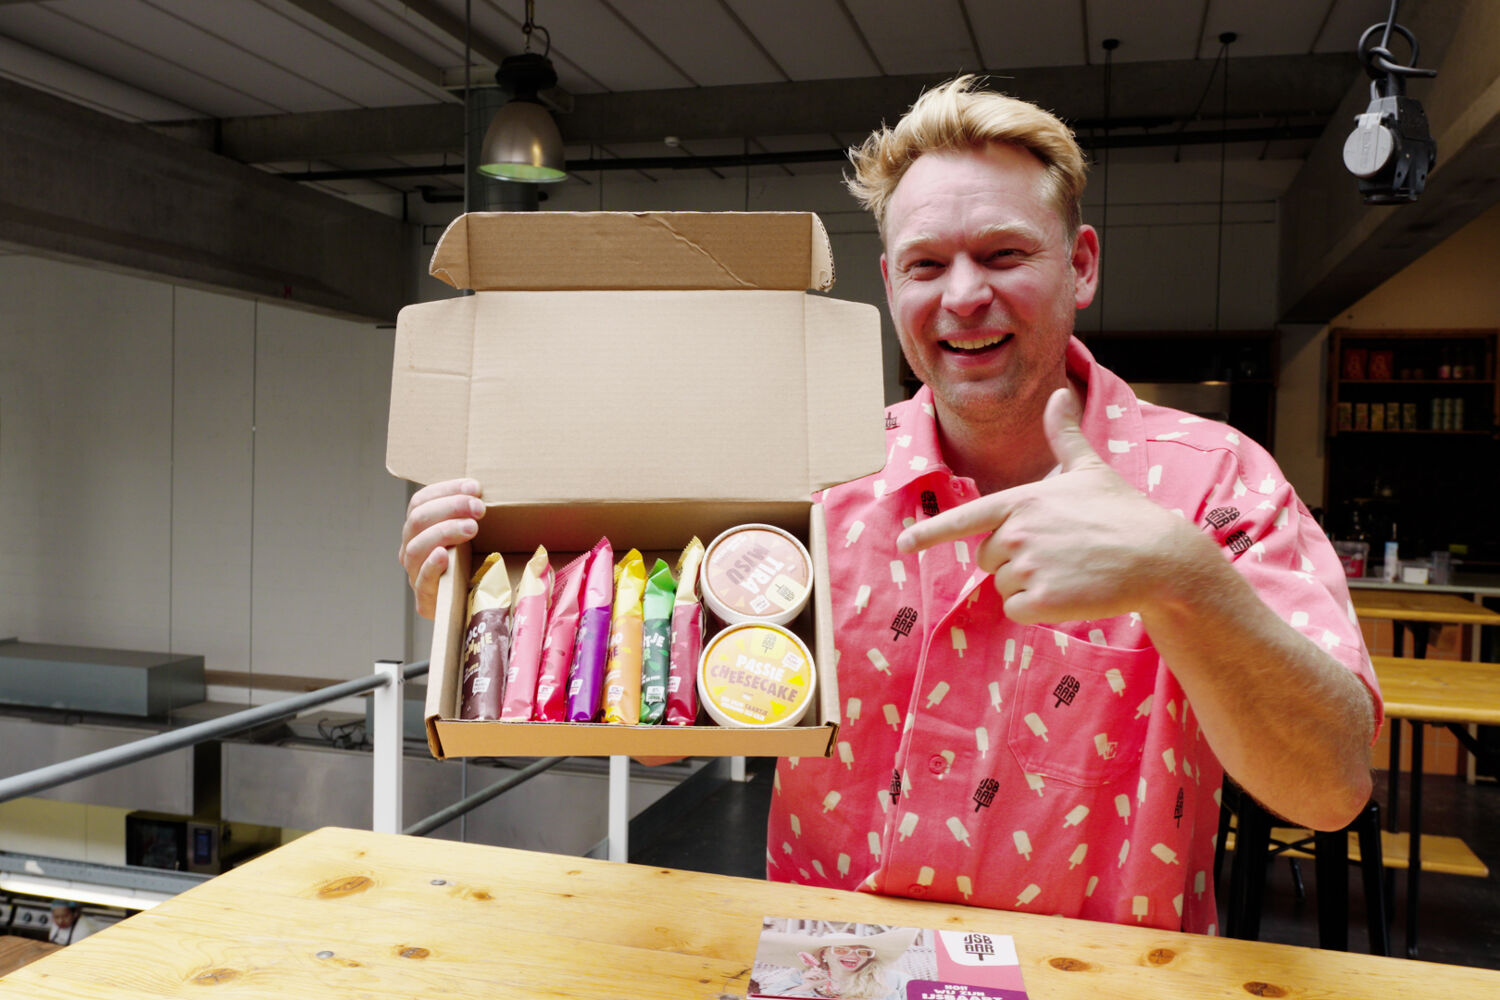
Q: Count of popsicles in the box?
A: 7